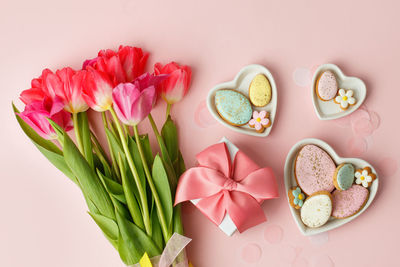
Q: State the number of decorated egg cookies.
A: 7